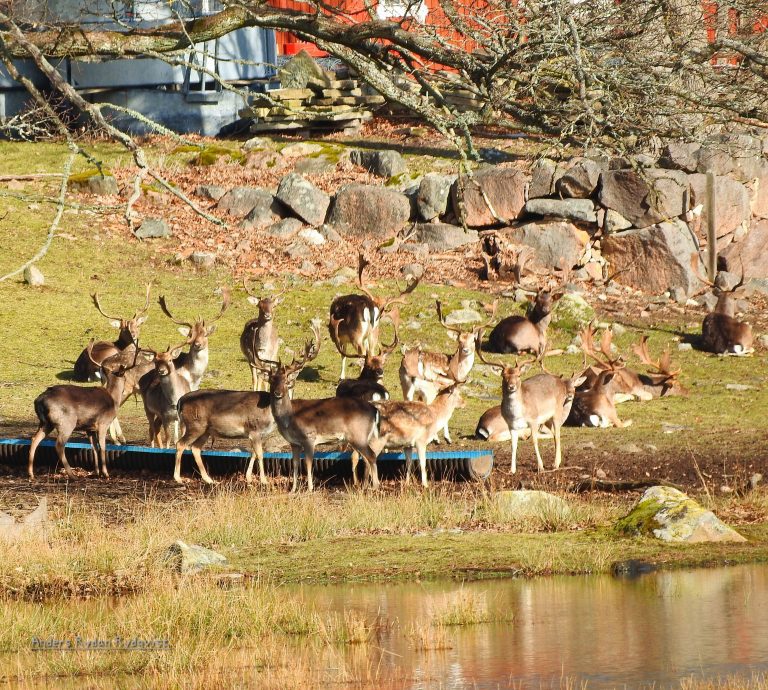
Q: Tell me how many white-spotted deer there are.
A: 2